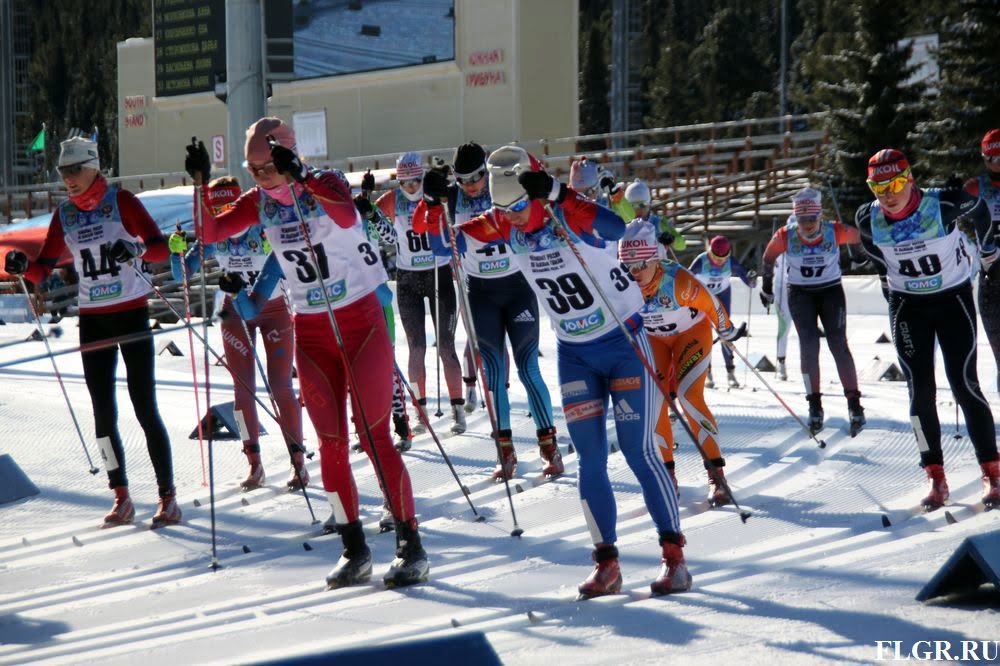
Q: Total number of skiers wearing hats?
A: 13